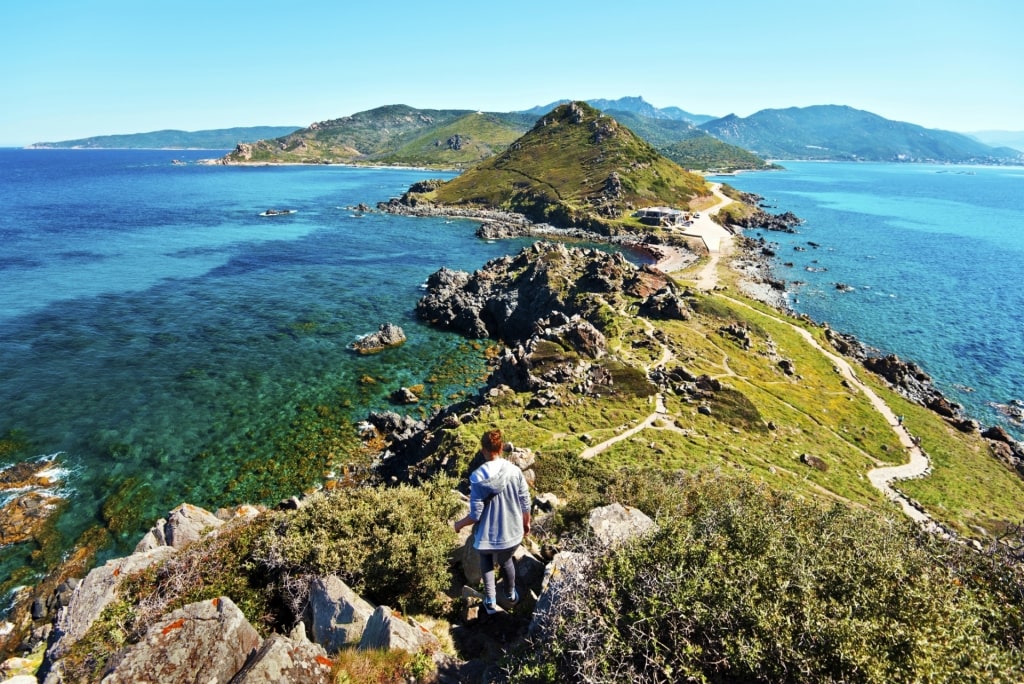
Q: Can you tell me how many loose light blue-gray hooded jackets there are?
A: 1